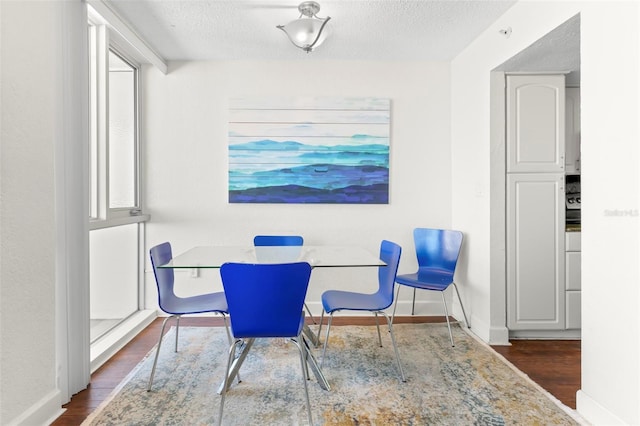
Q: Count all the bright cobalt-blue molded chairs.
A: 5